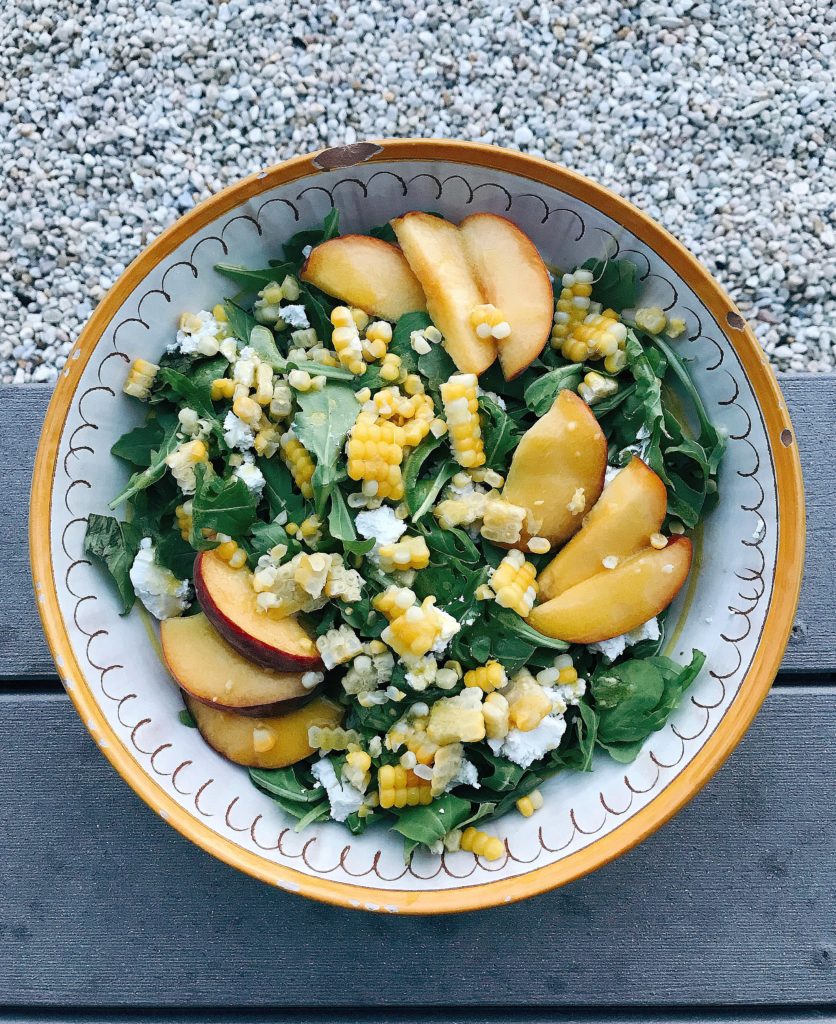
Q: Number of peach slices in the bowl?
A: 9